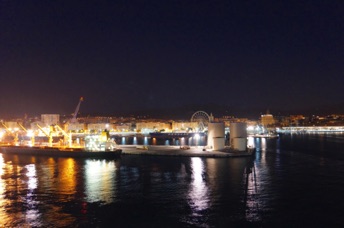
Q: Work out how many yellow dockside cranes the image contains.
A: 4